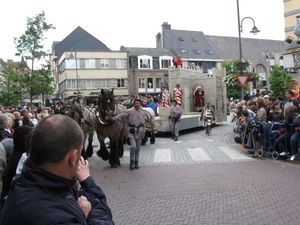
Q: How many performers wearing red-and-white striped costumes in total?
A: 2